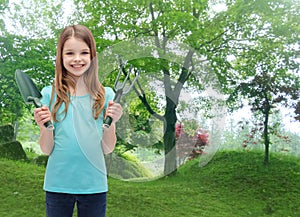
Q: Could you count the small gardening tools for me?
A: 2